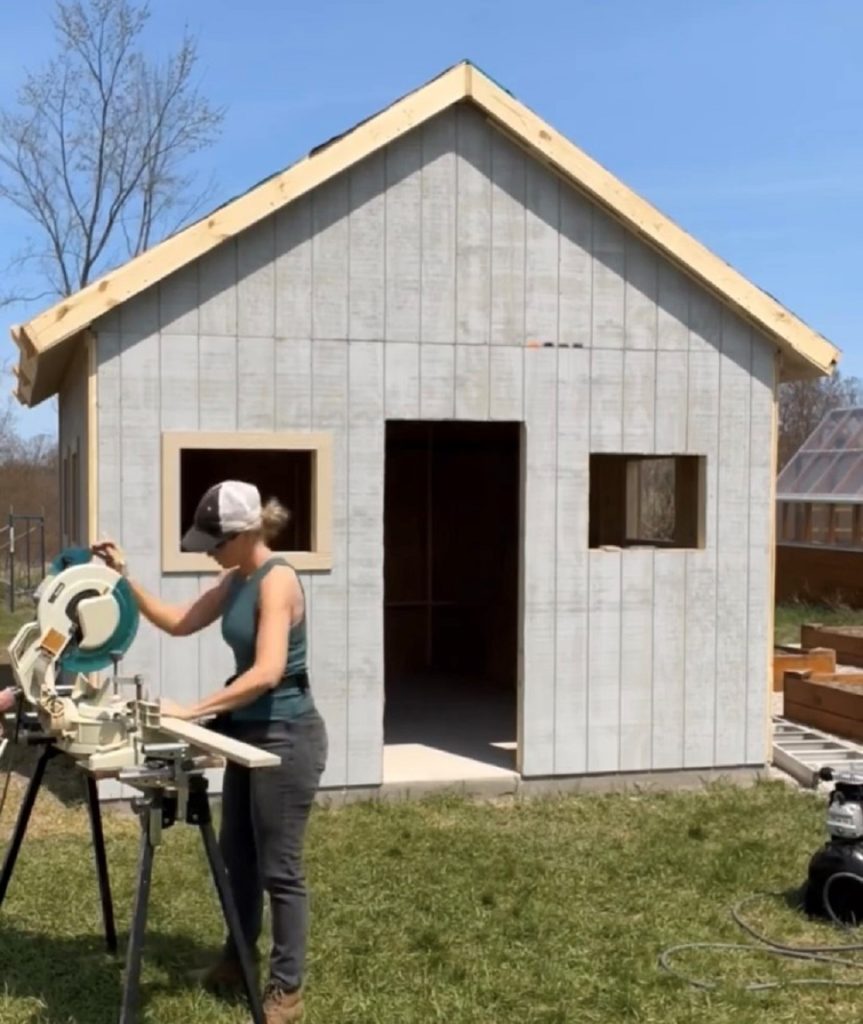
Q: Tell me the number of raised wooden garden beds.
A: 3